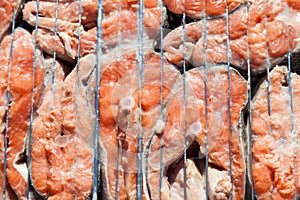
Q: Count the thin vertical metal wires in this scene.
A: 14